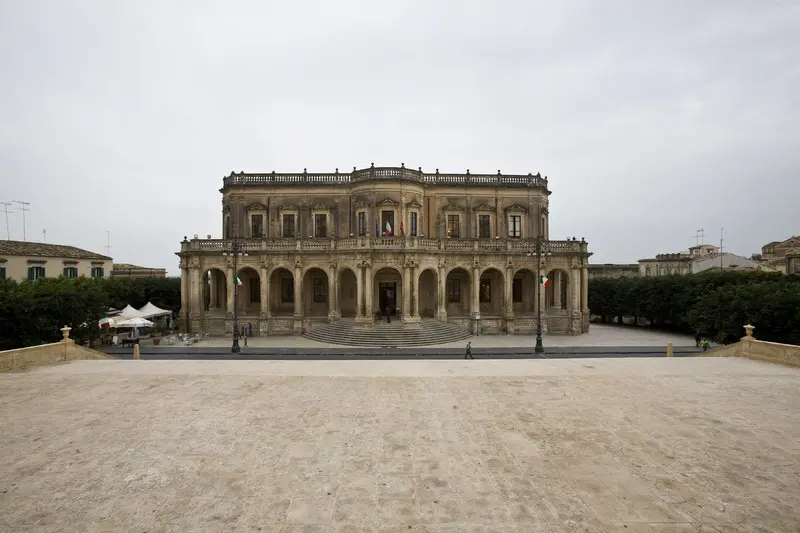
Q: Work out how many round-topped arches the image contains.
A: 11